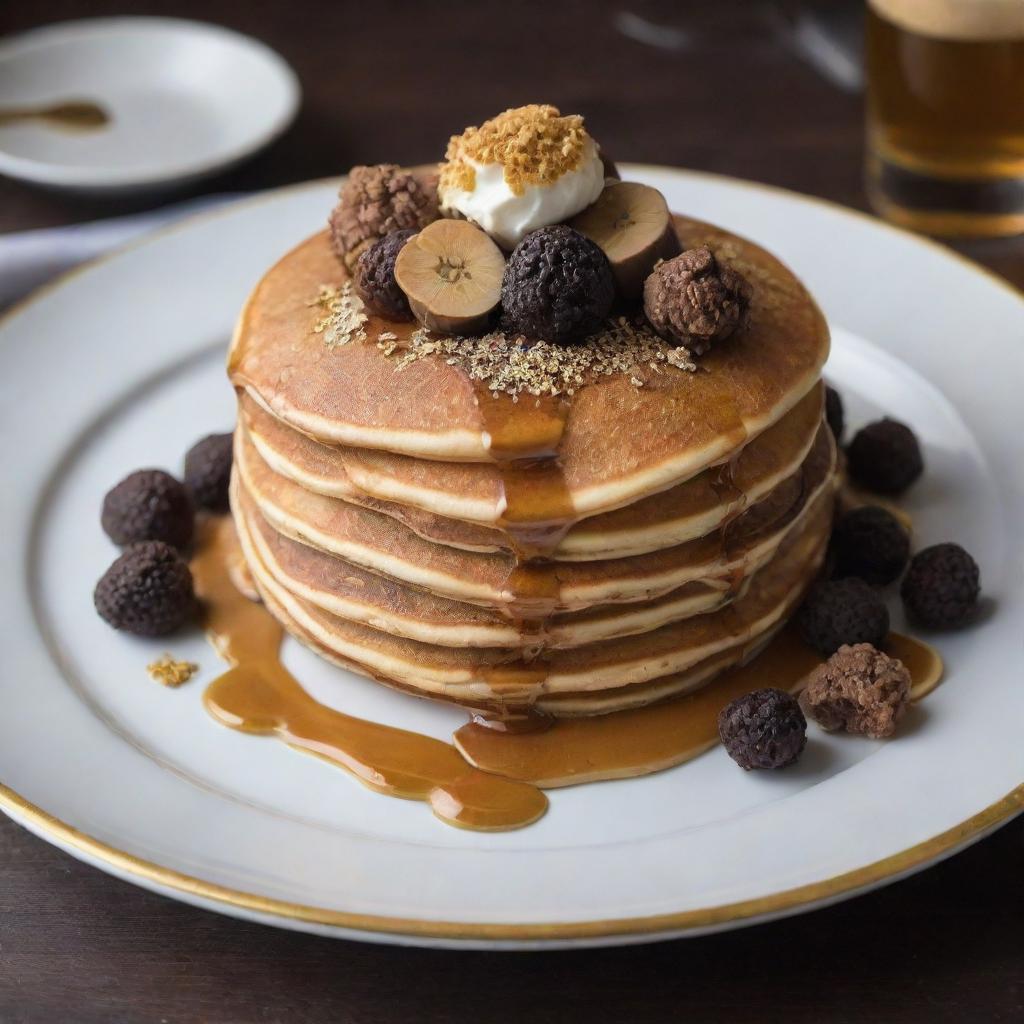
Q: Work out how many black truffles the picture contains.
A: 11